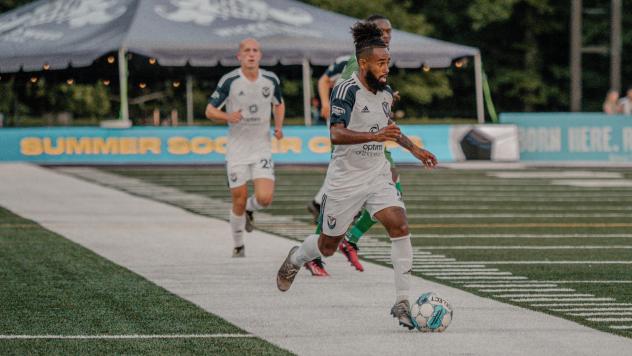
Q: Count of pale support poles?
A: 4